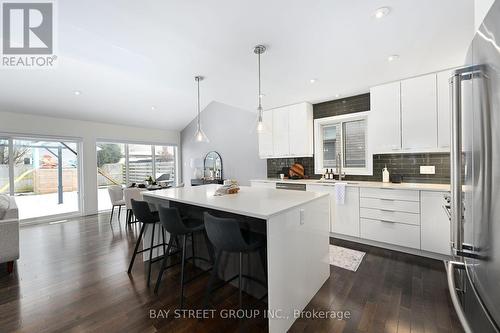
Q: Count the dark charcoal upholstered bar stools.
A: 3